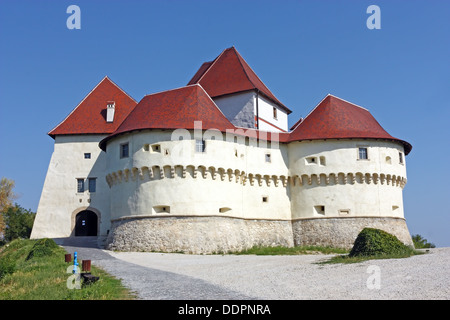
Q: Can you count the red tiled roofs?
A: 4